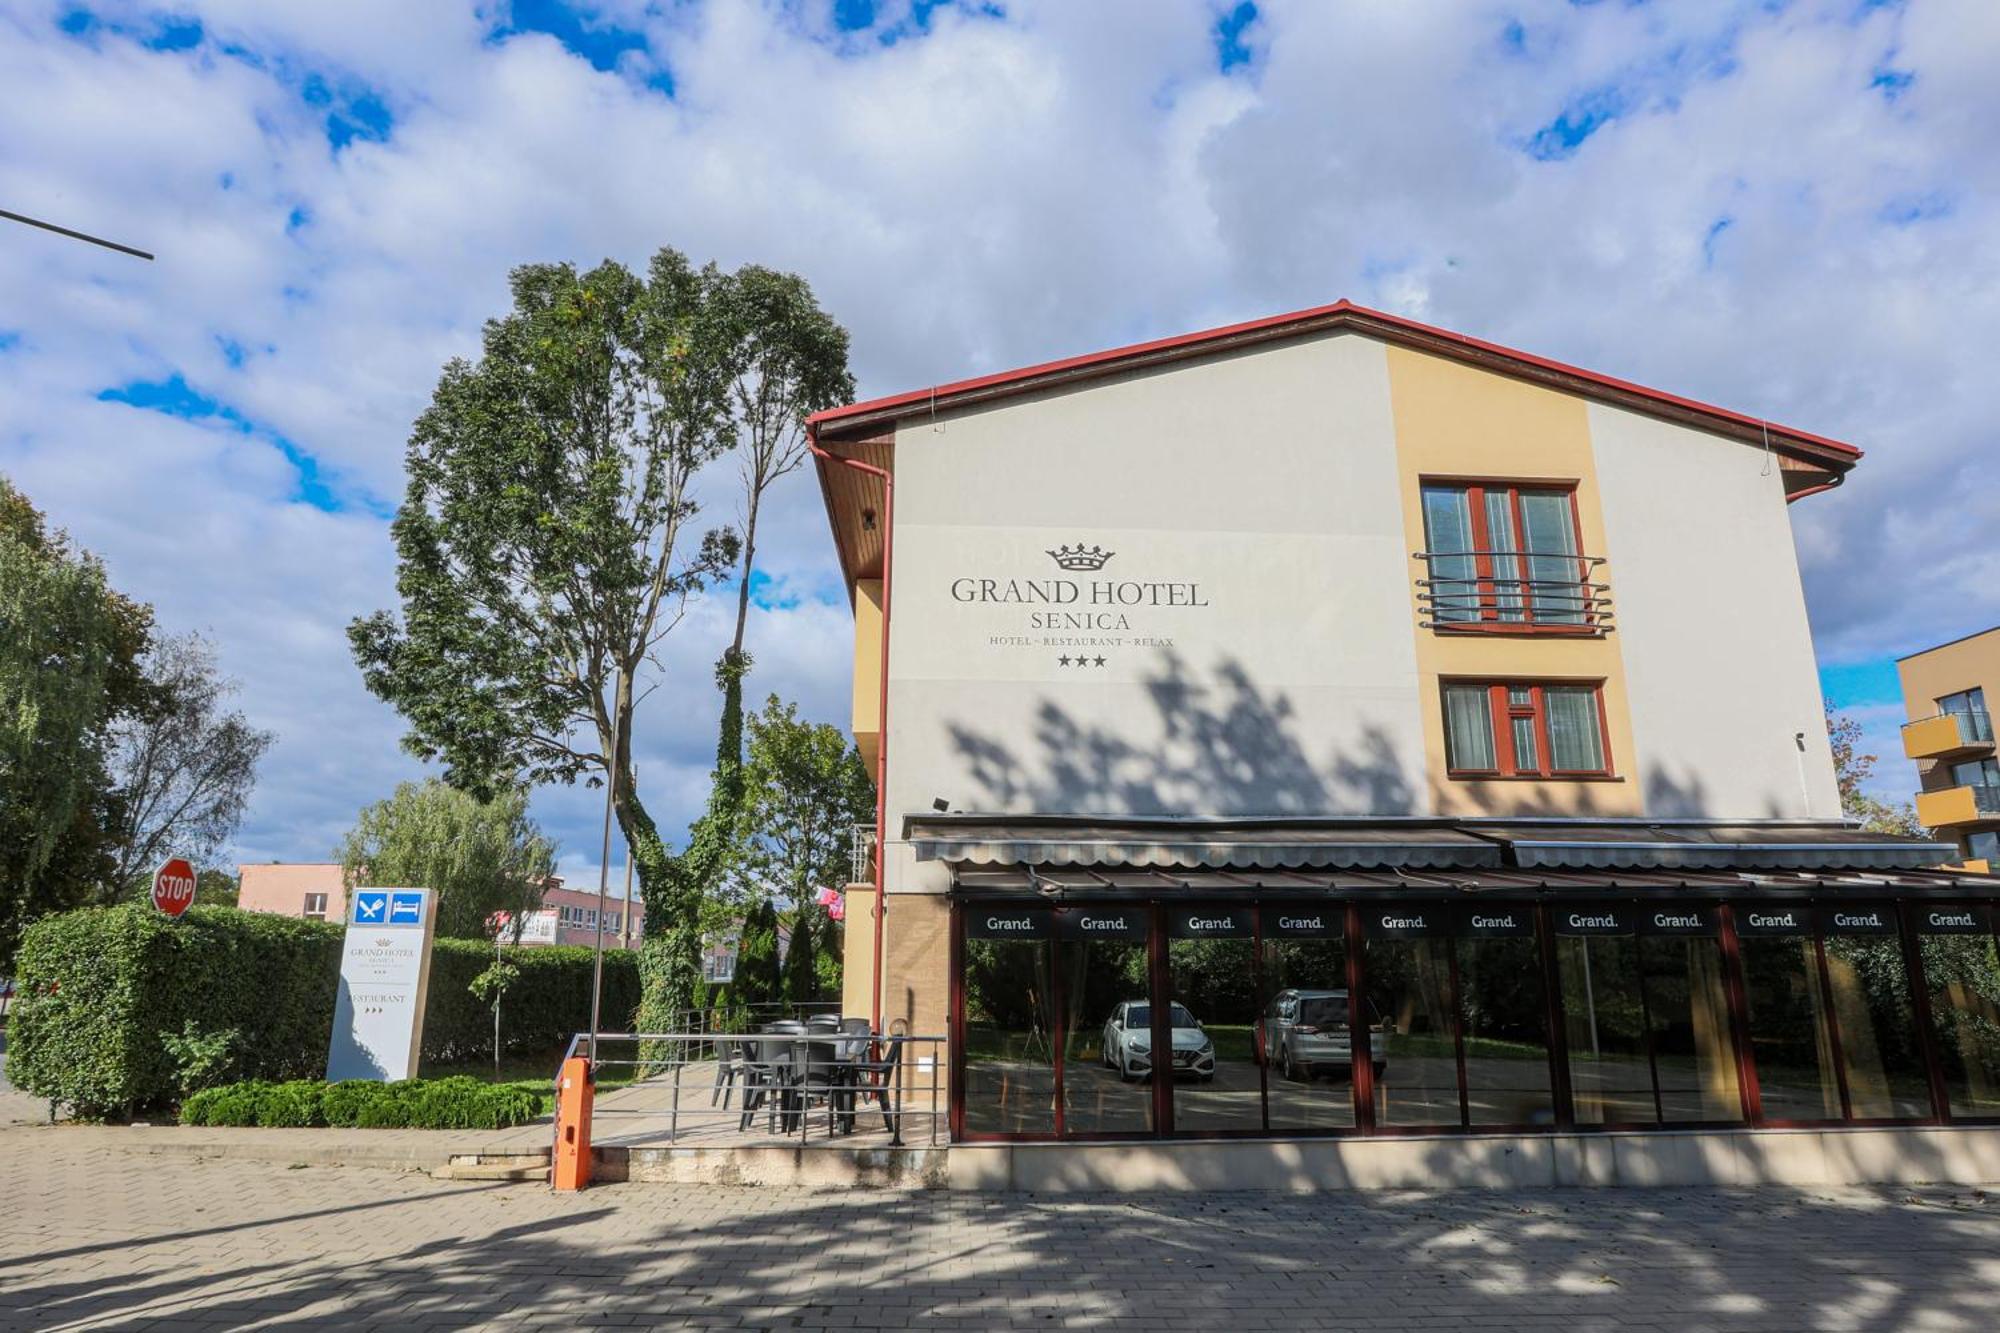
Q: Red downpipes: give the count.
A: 2